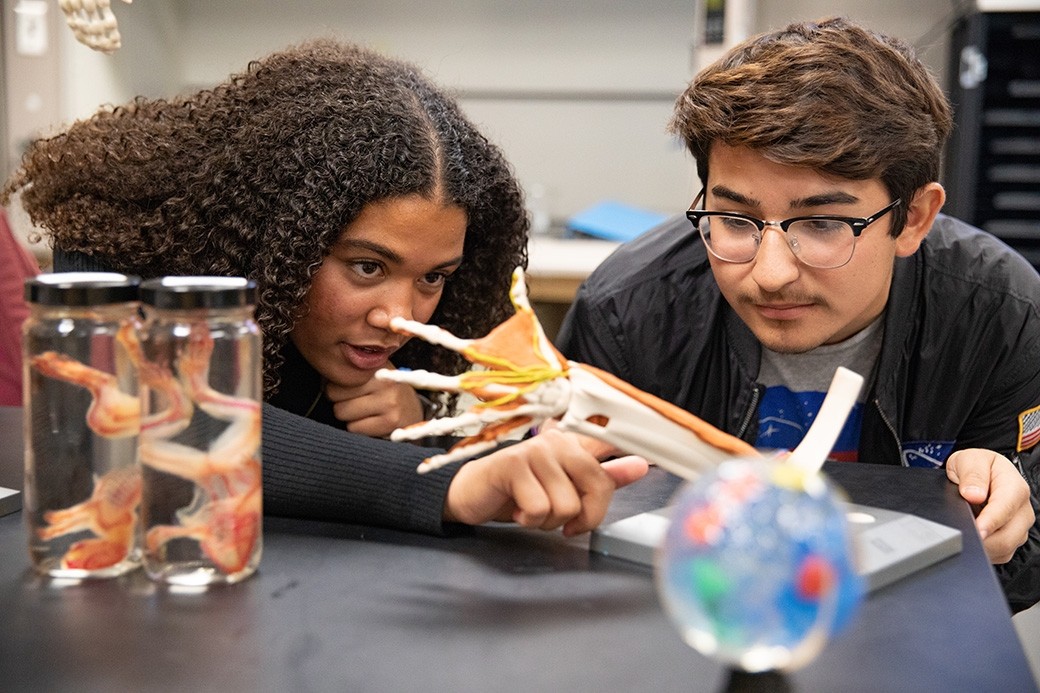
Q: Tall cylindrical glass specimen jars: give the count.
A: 2